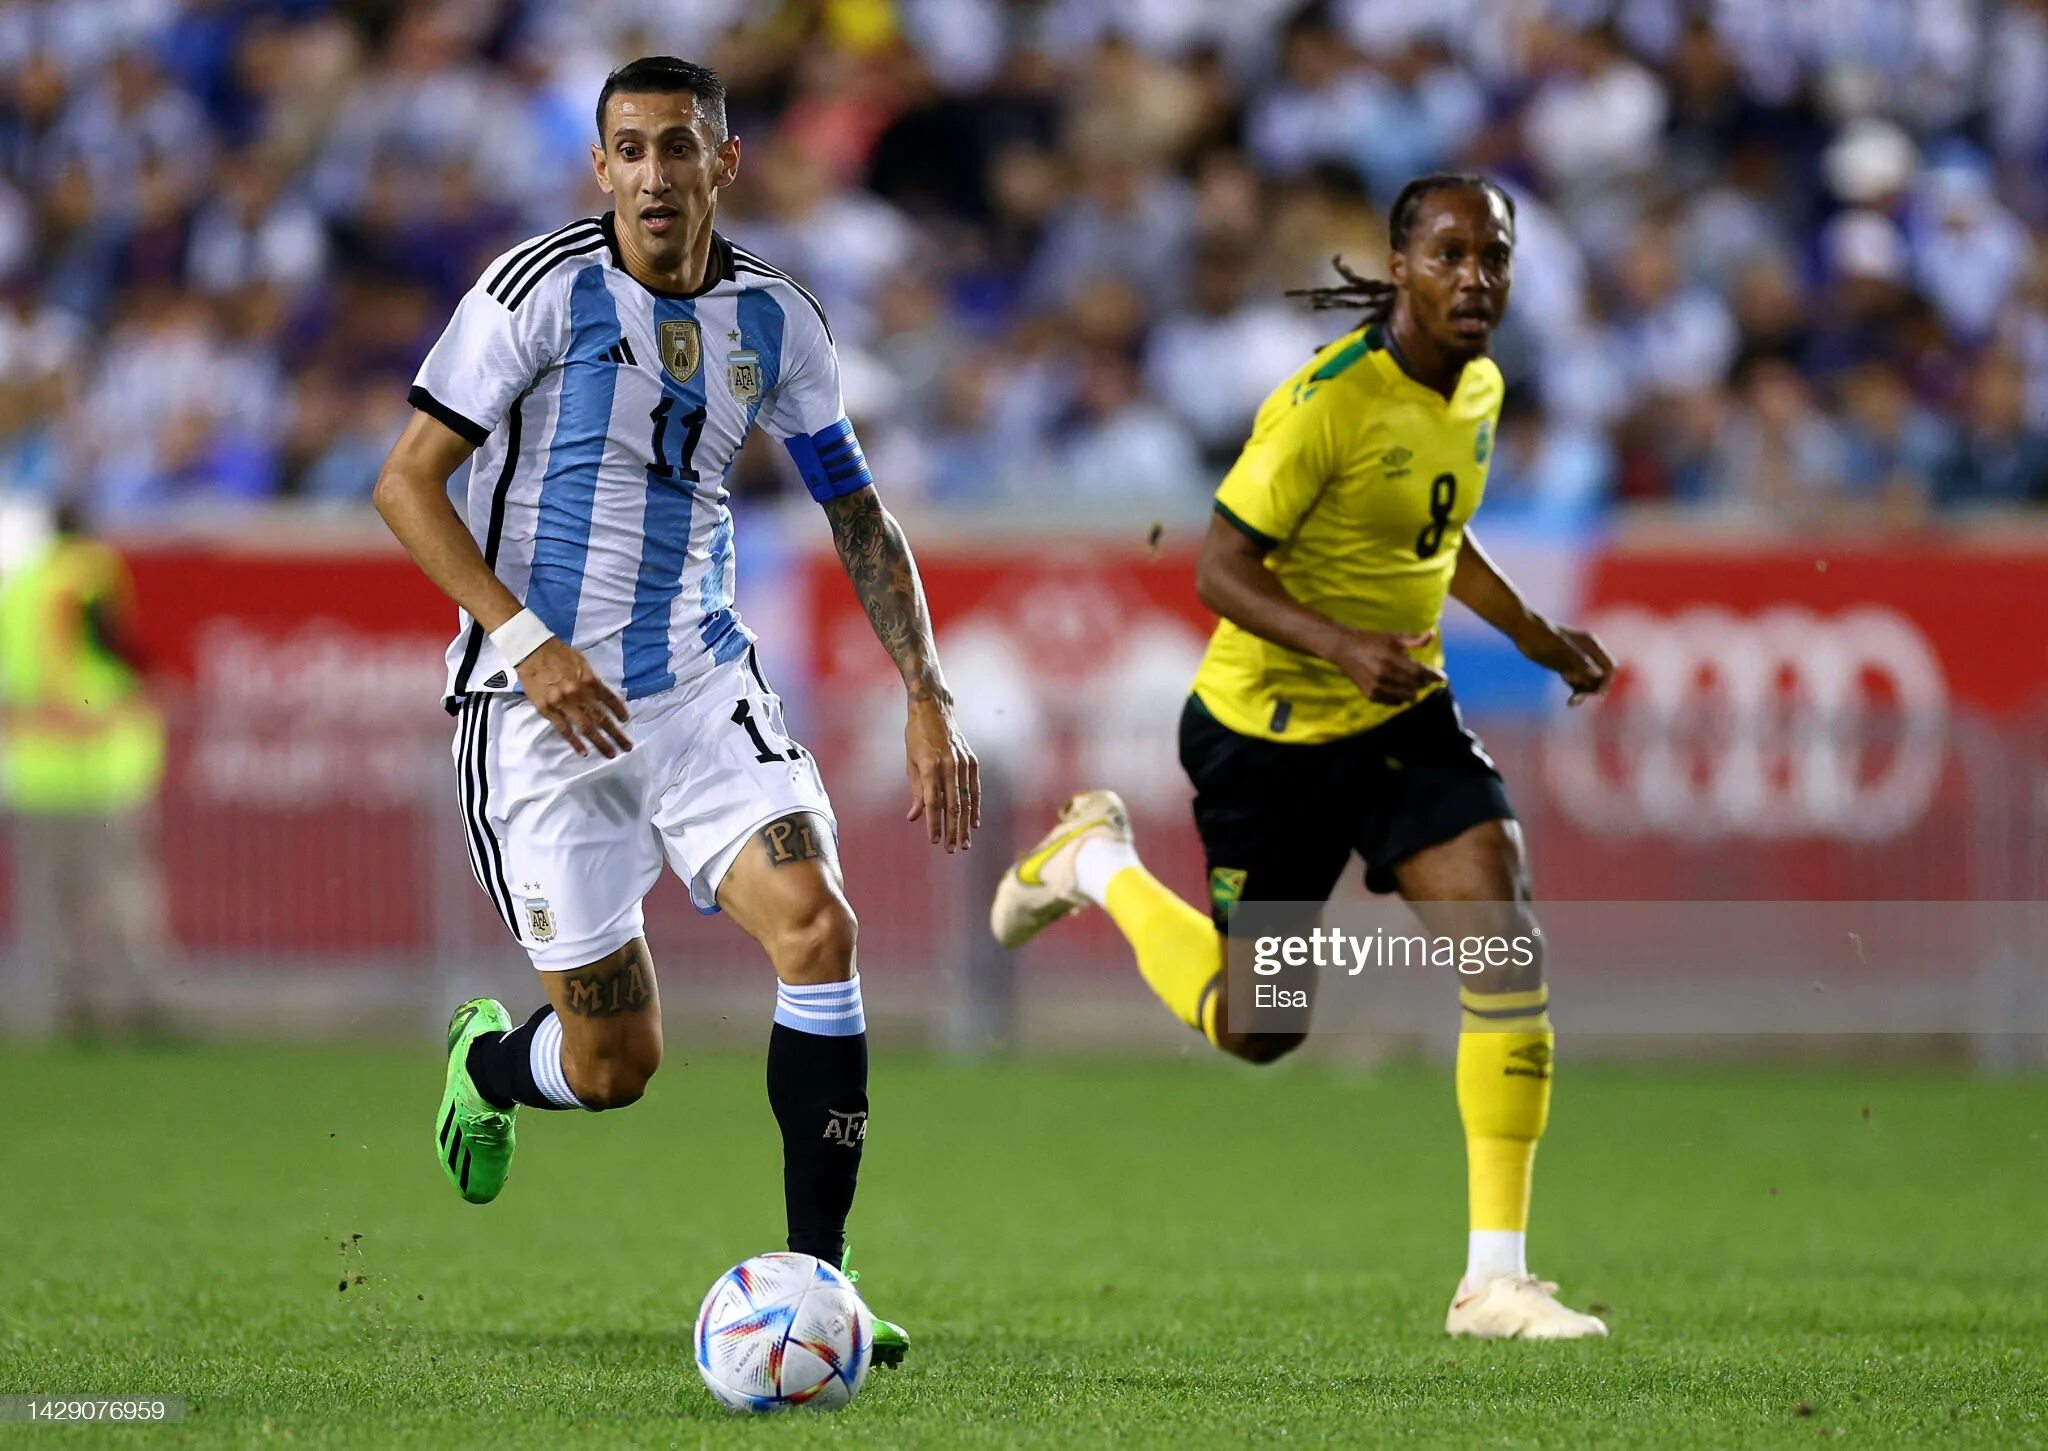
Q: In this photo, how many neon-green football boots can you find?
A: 2